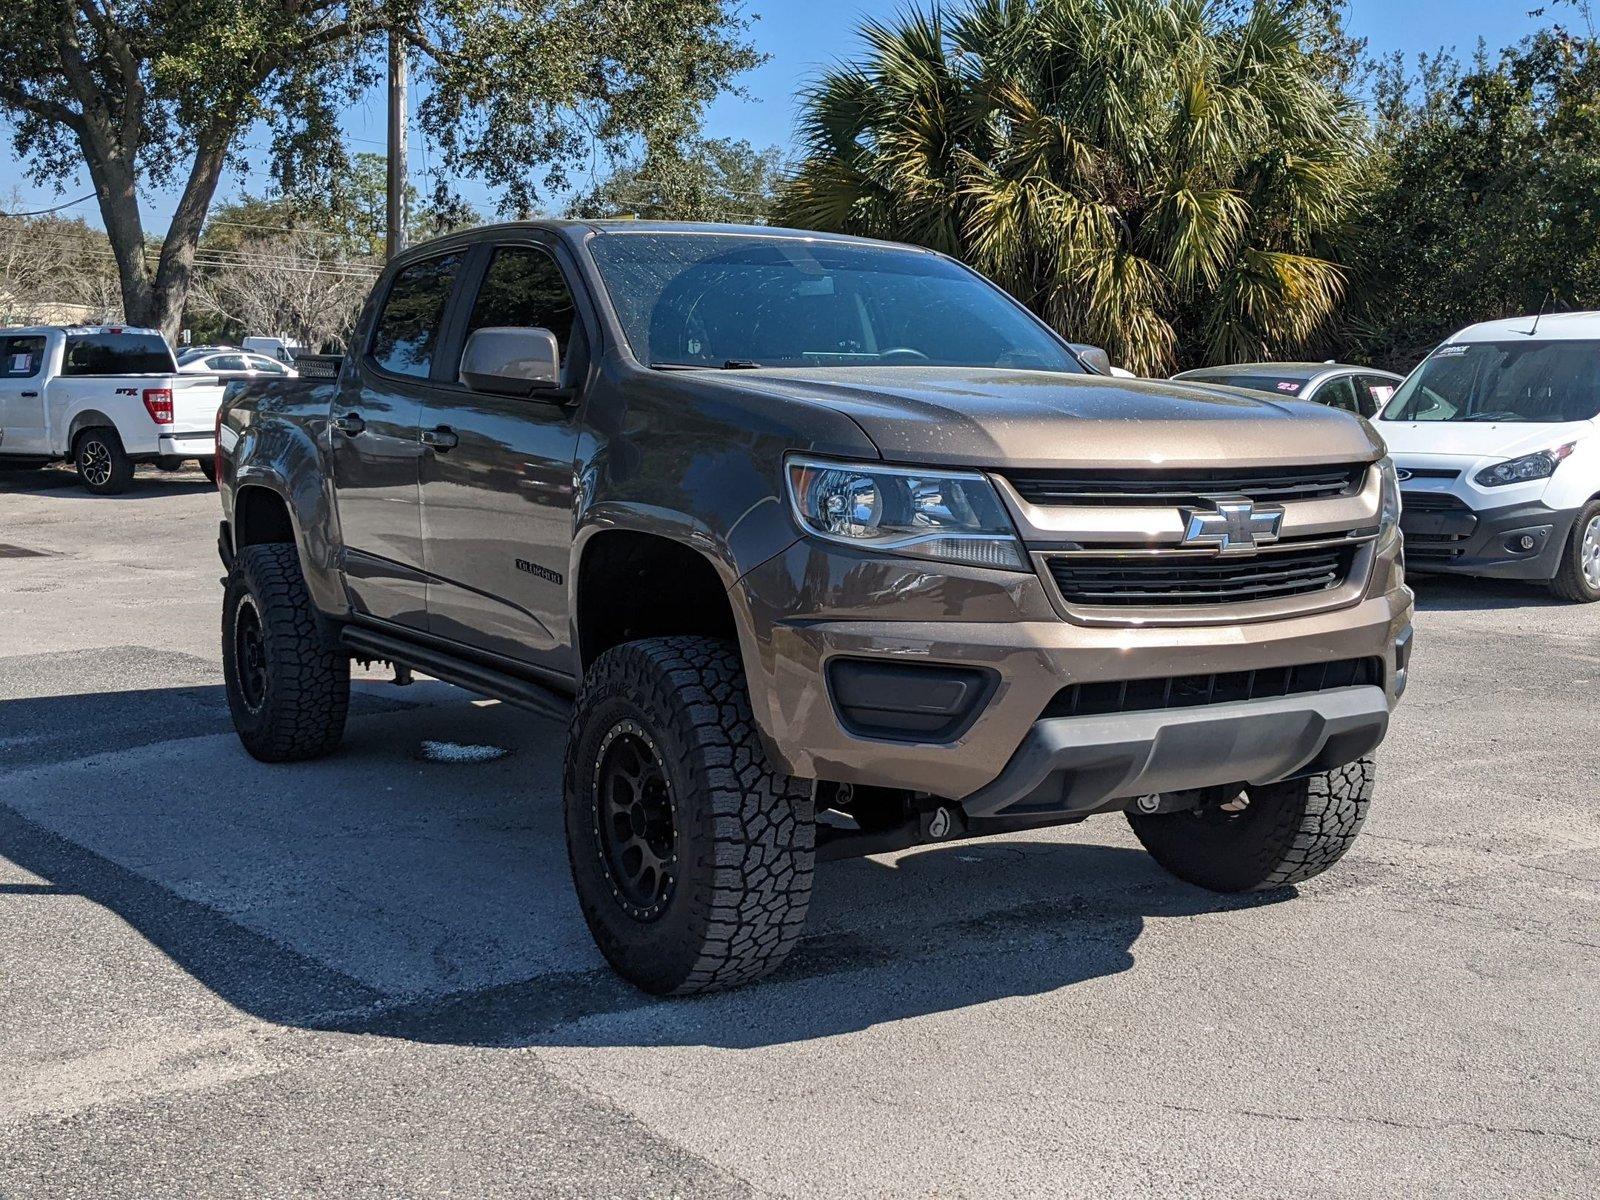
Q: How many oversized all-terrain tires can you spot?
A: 3